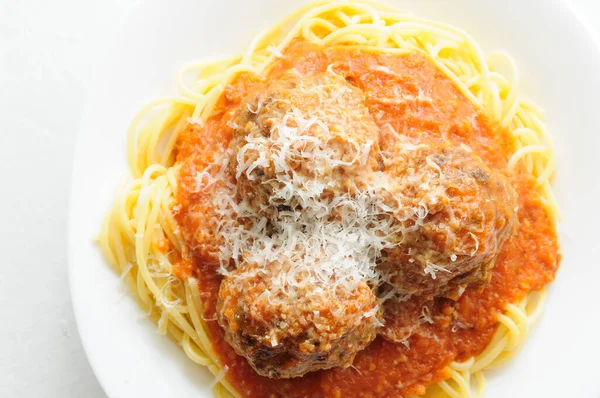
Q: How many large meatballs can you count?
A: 3